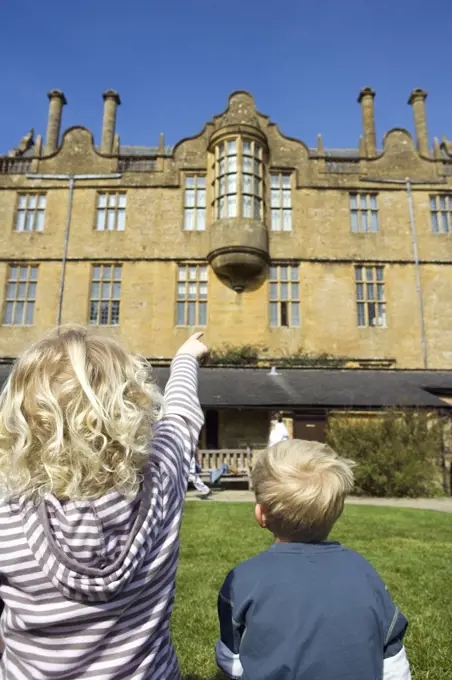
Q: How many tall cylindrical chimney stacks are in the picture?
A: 4